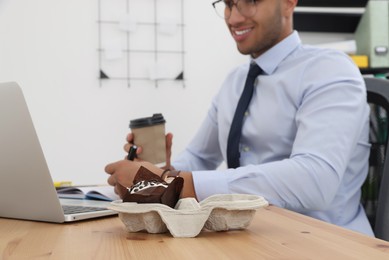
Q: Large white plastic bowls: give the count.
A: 0